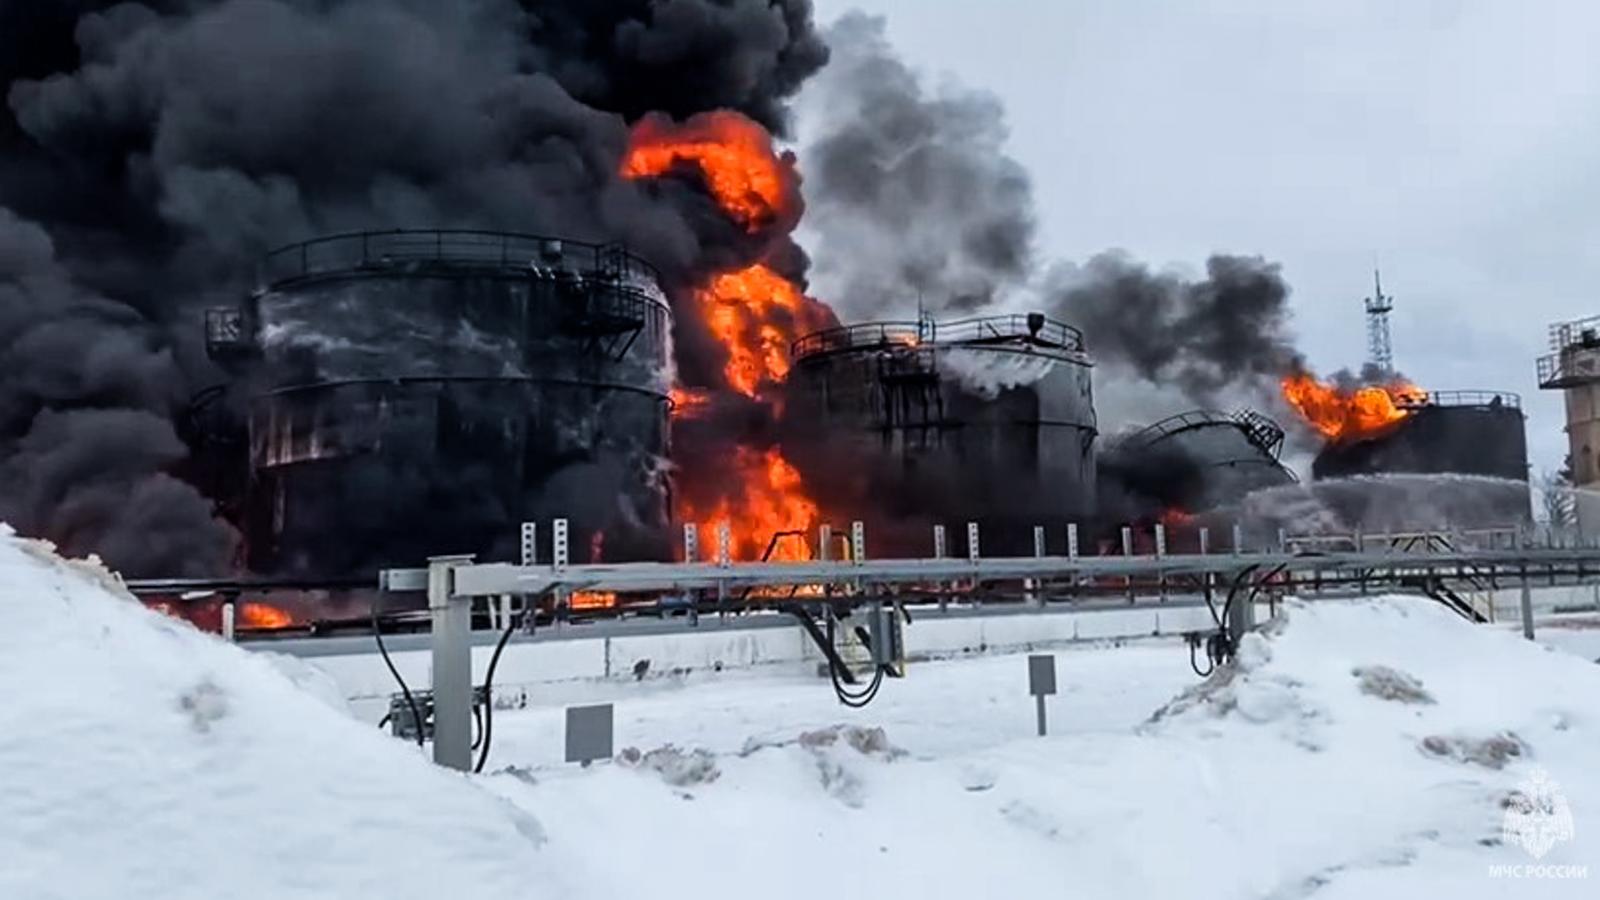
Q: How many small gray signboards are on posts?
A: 2